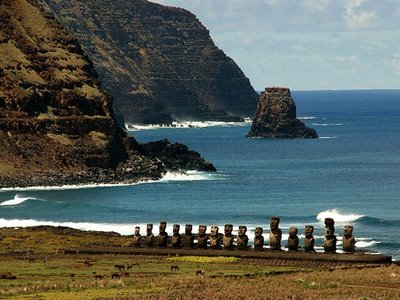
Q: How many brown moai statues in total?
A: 15